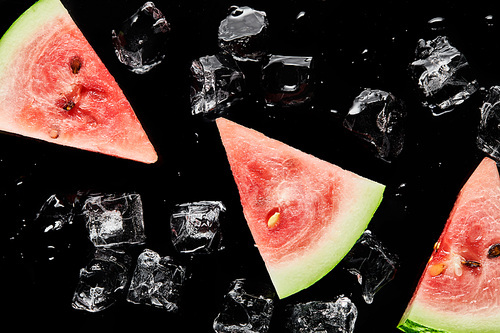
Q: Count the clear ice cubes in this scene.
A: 15